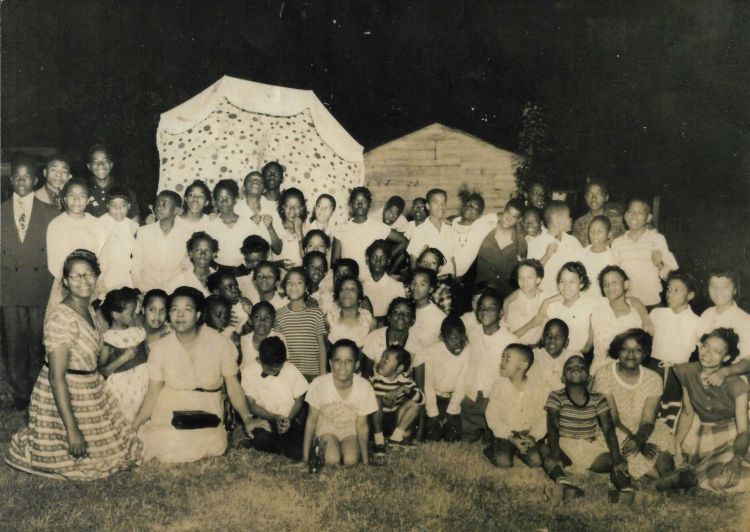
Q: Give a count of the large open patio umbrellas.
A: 1